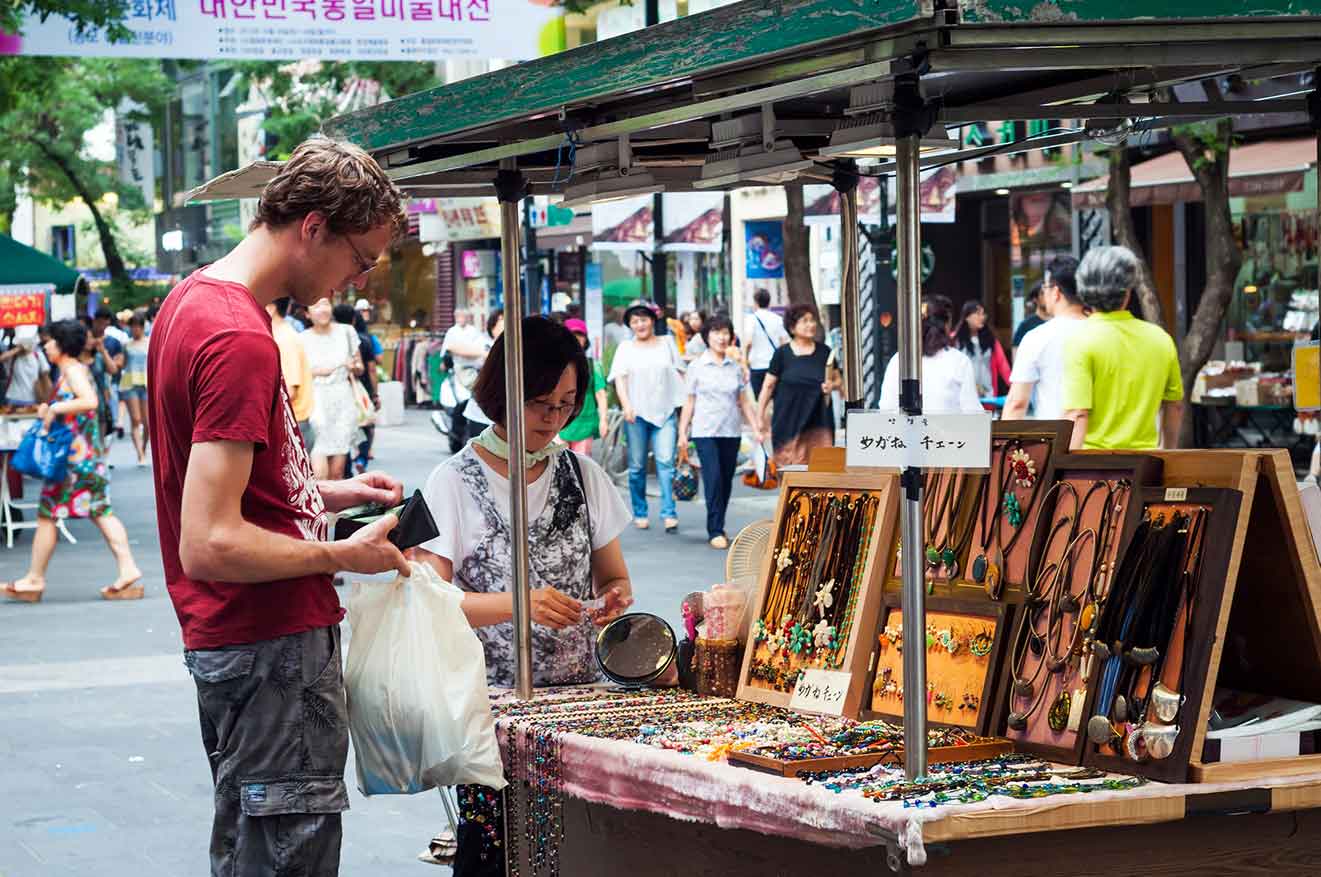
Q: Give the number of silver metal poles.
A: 3